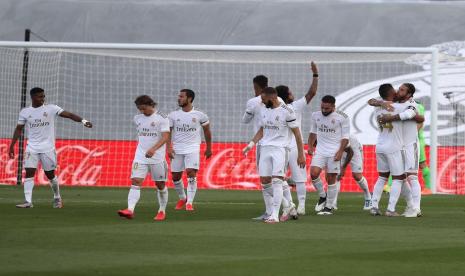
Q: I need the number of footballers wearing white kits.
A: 10